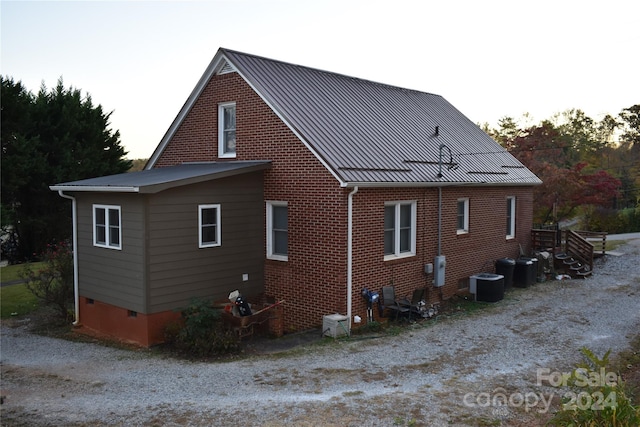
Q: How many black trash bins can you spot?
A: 3